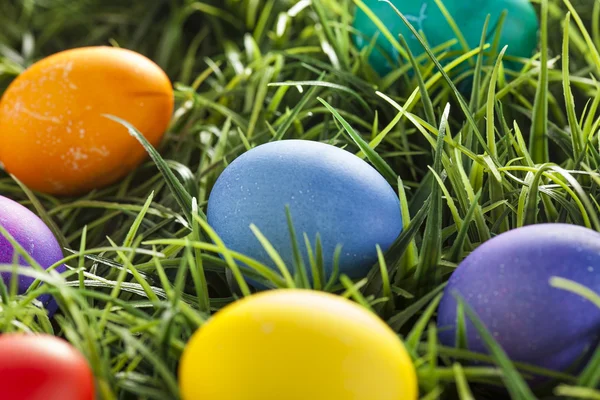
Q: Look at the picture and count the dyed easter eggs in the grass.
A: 7